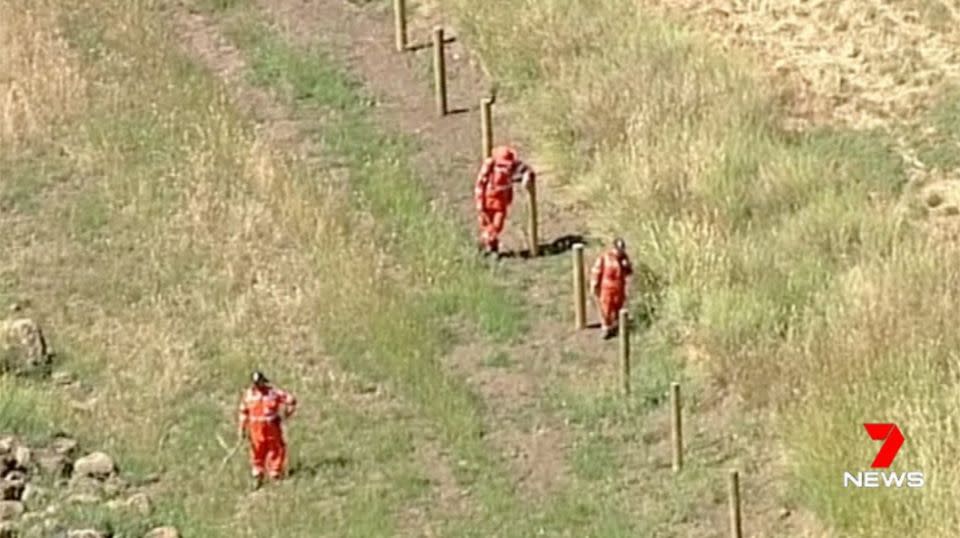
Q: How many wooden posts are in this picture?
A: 8